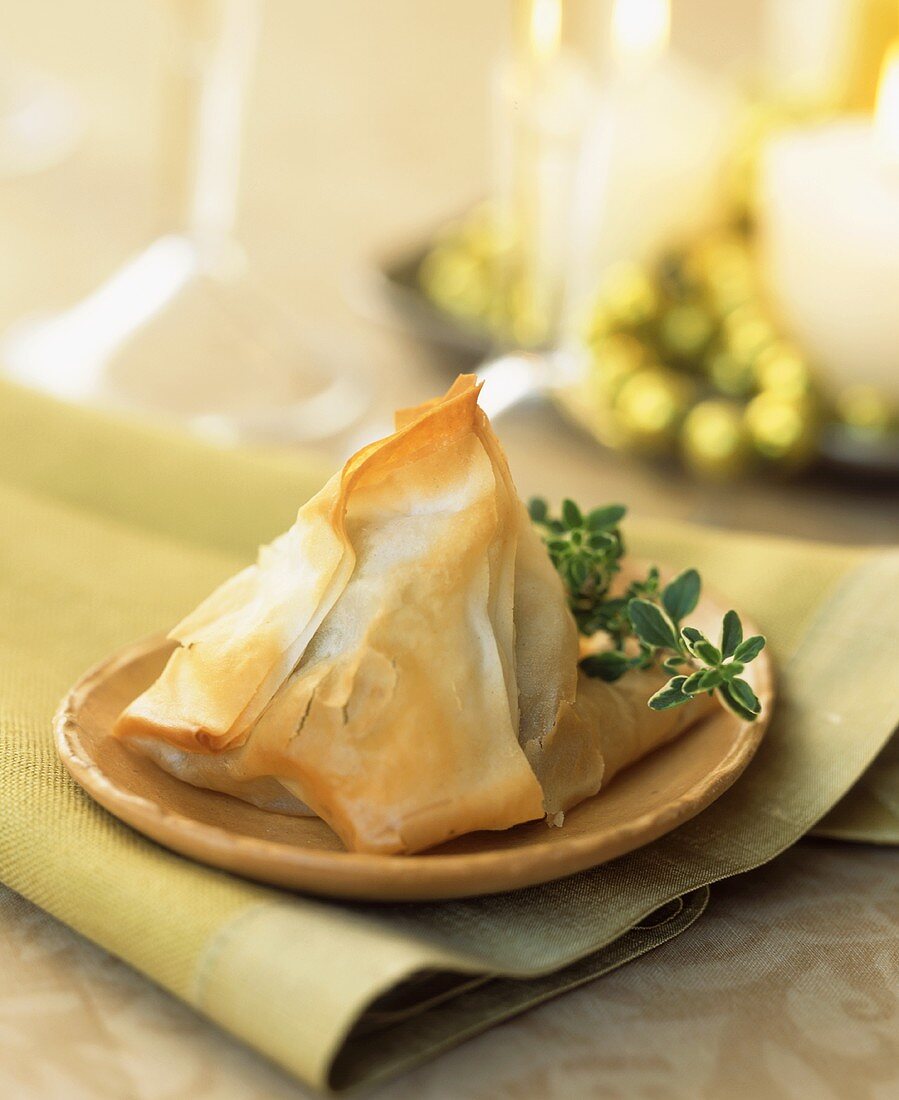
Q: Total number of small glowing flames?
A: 3